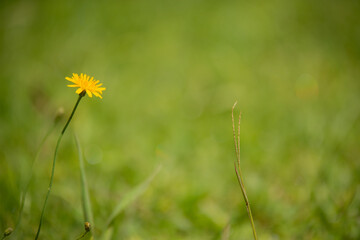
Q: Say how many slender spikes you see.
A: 2